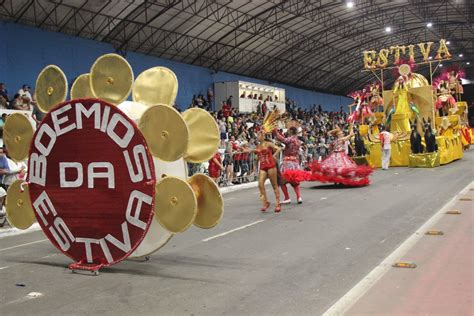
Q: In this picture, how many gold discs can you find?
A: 10